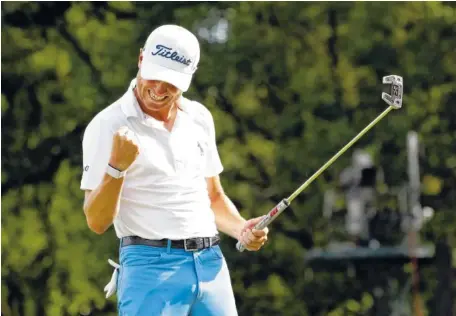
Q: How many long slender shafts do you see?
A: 1